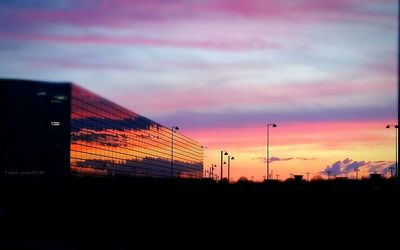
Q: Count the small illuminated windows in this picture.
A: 3